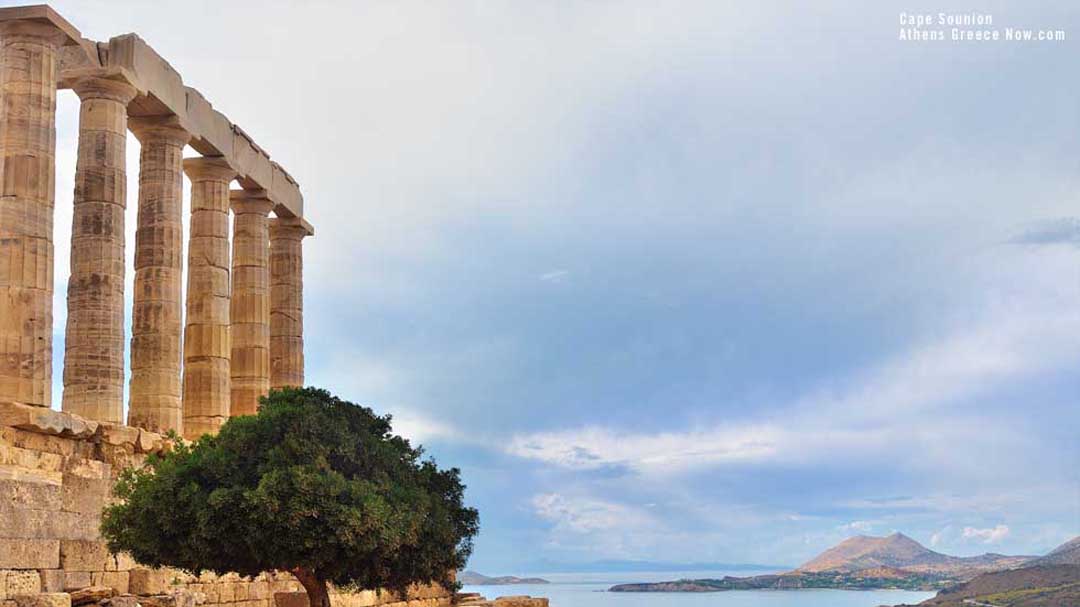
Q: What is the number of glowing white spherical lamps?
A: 0